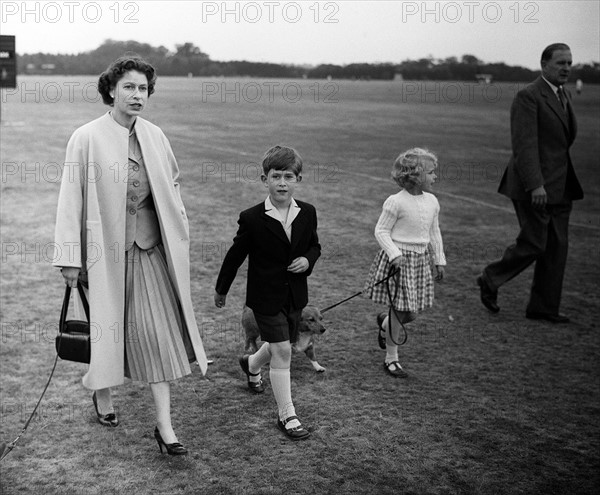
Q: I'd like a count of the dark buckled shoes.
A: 4